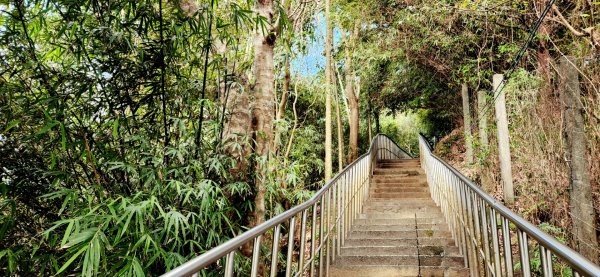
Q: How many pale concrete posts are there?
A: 4